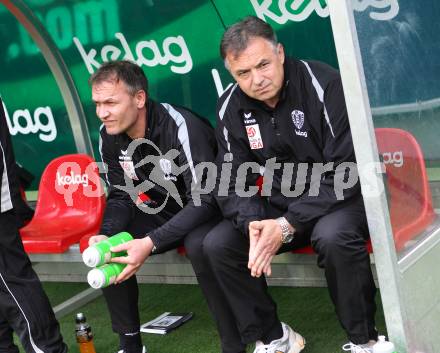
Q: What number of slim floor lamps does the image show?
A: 0